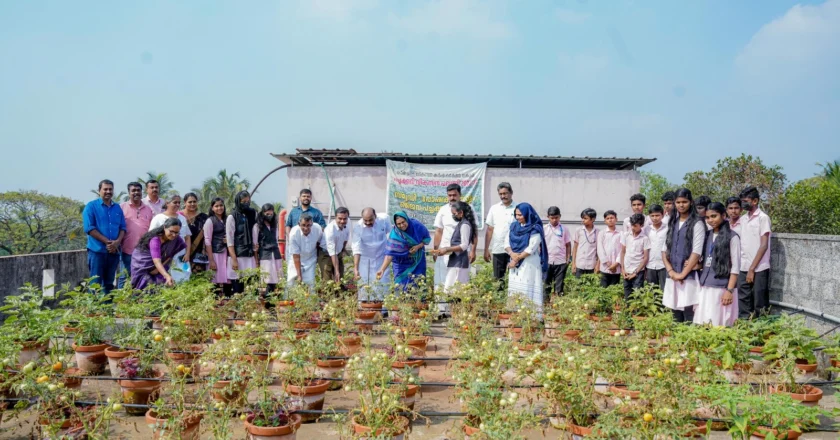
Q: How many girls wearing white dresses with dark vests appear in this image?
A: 6